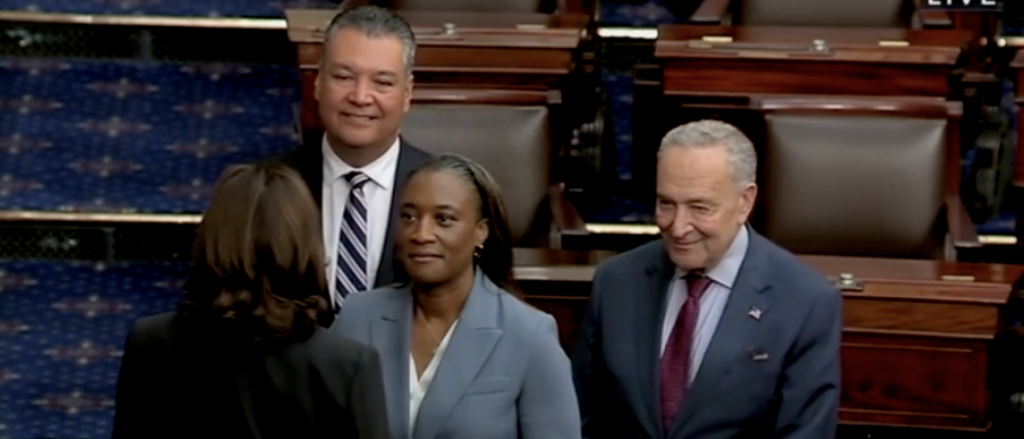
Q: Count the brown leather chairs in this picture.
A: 4